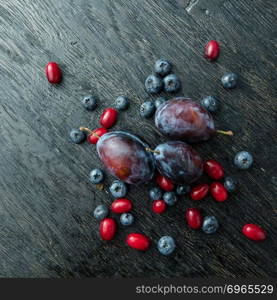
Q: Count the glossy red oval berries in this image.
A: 14